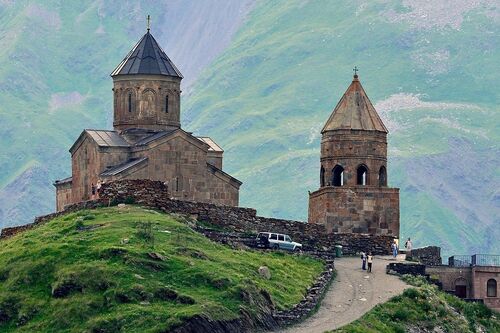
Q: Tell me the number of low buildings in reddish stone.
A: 1